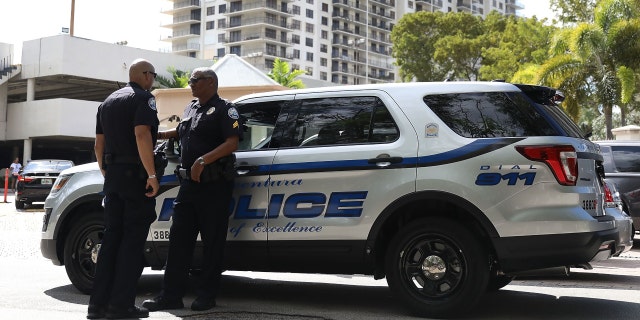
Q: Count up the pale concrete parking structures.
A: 1